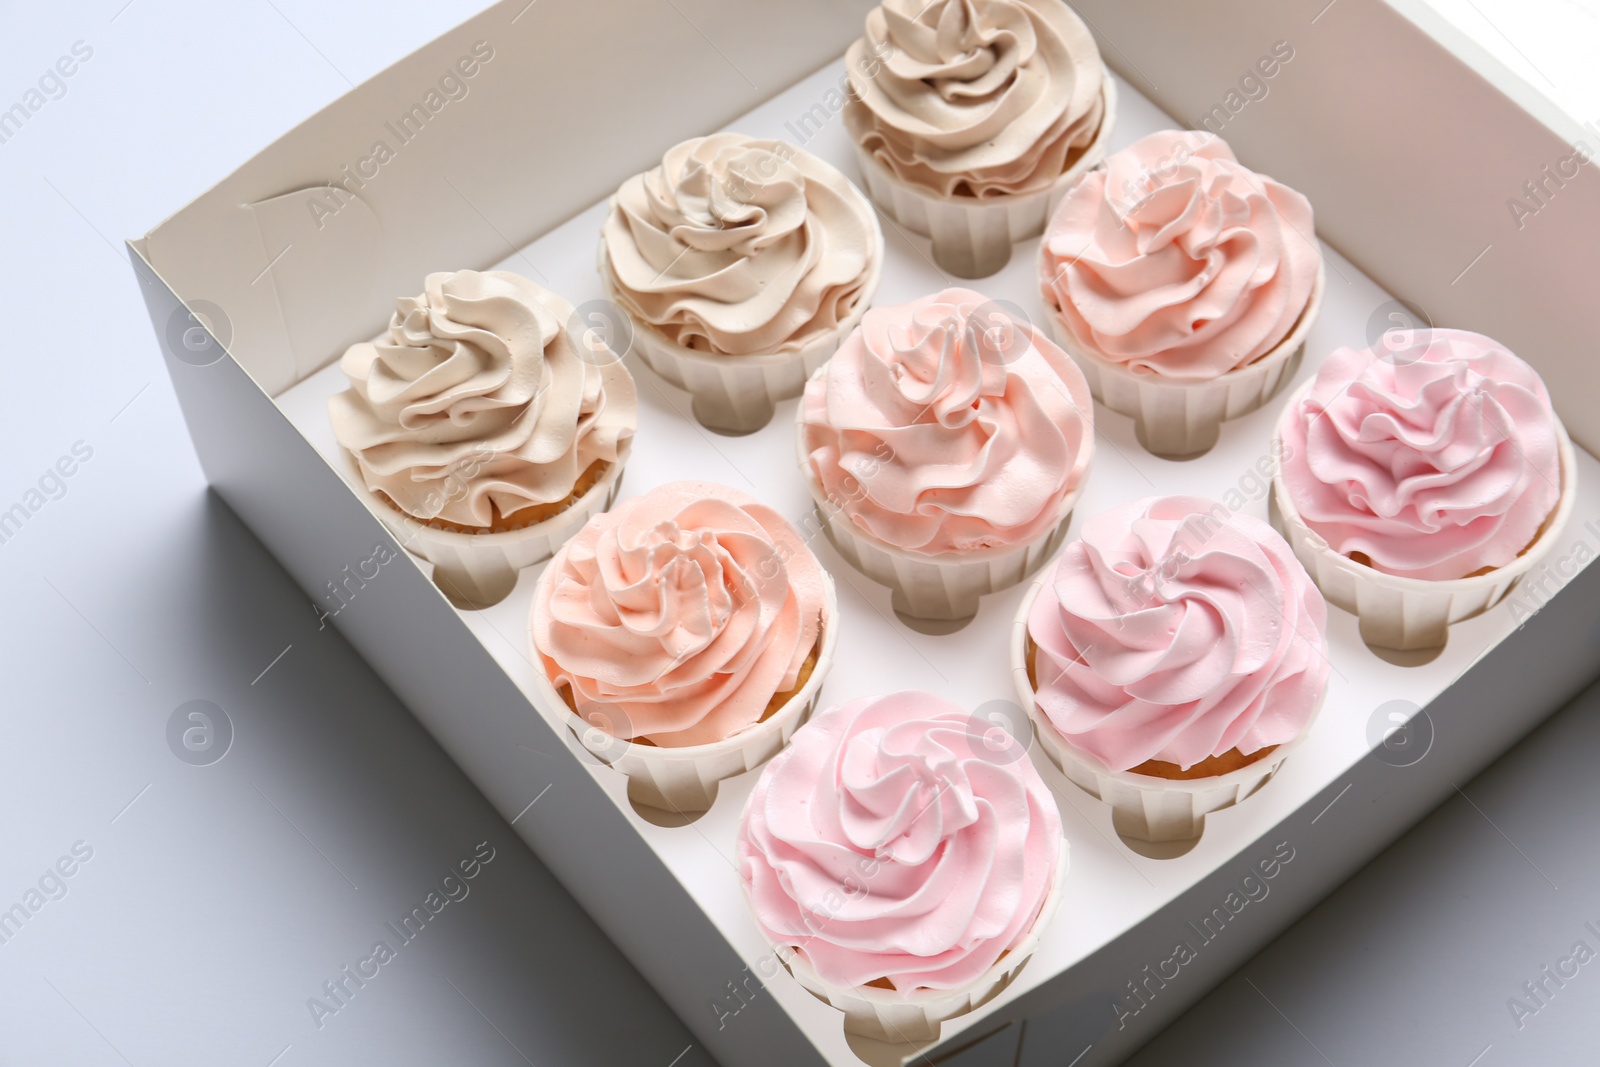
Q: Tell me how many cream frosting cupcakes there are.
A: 3